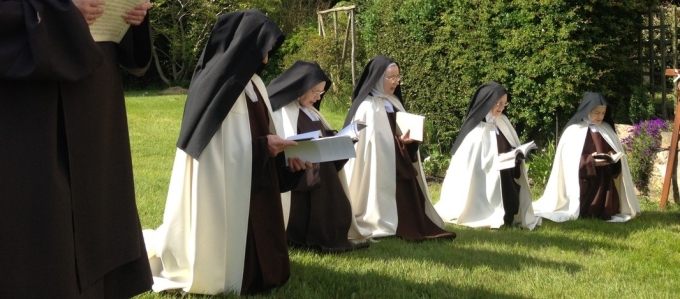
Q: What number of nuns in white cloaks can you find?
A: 5